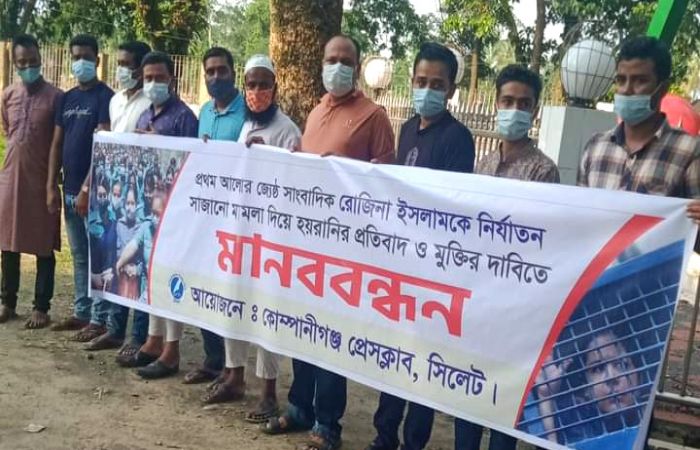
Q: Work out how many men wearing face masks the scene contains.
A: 10